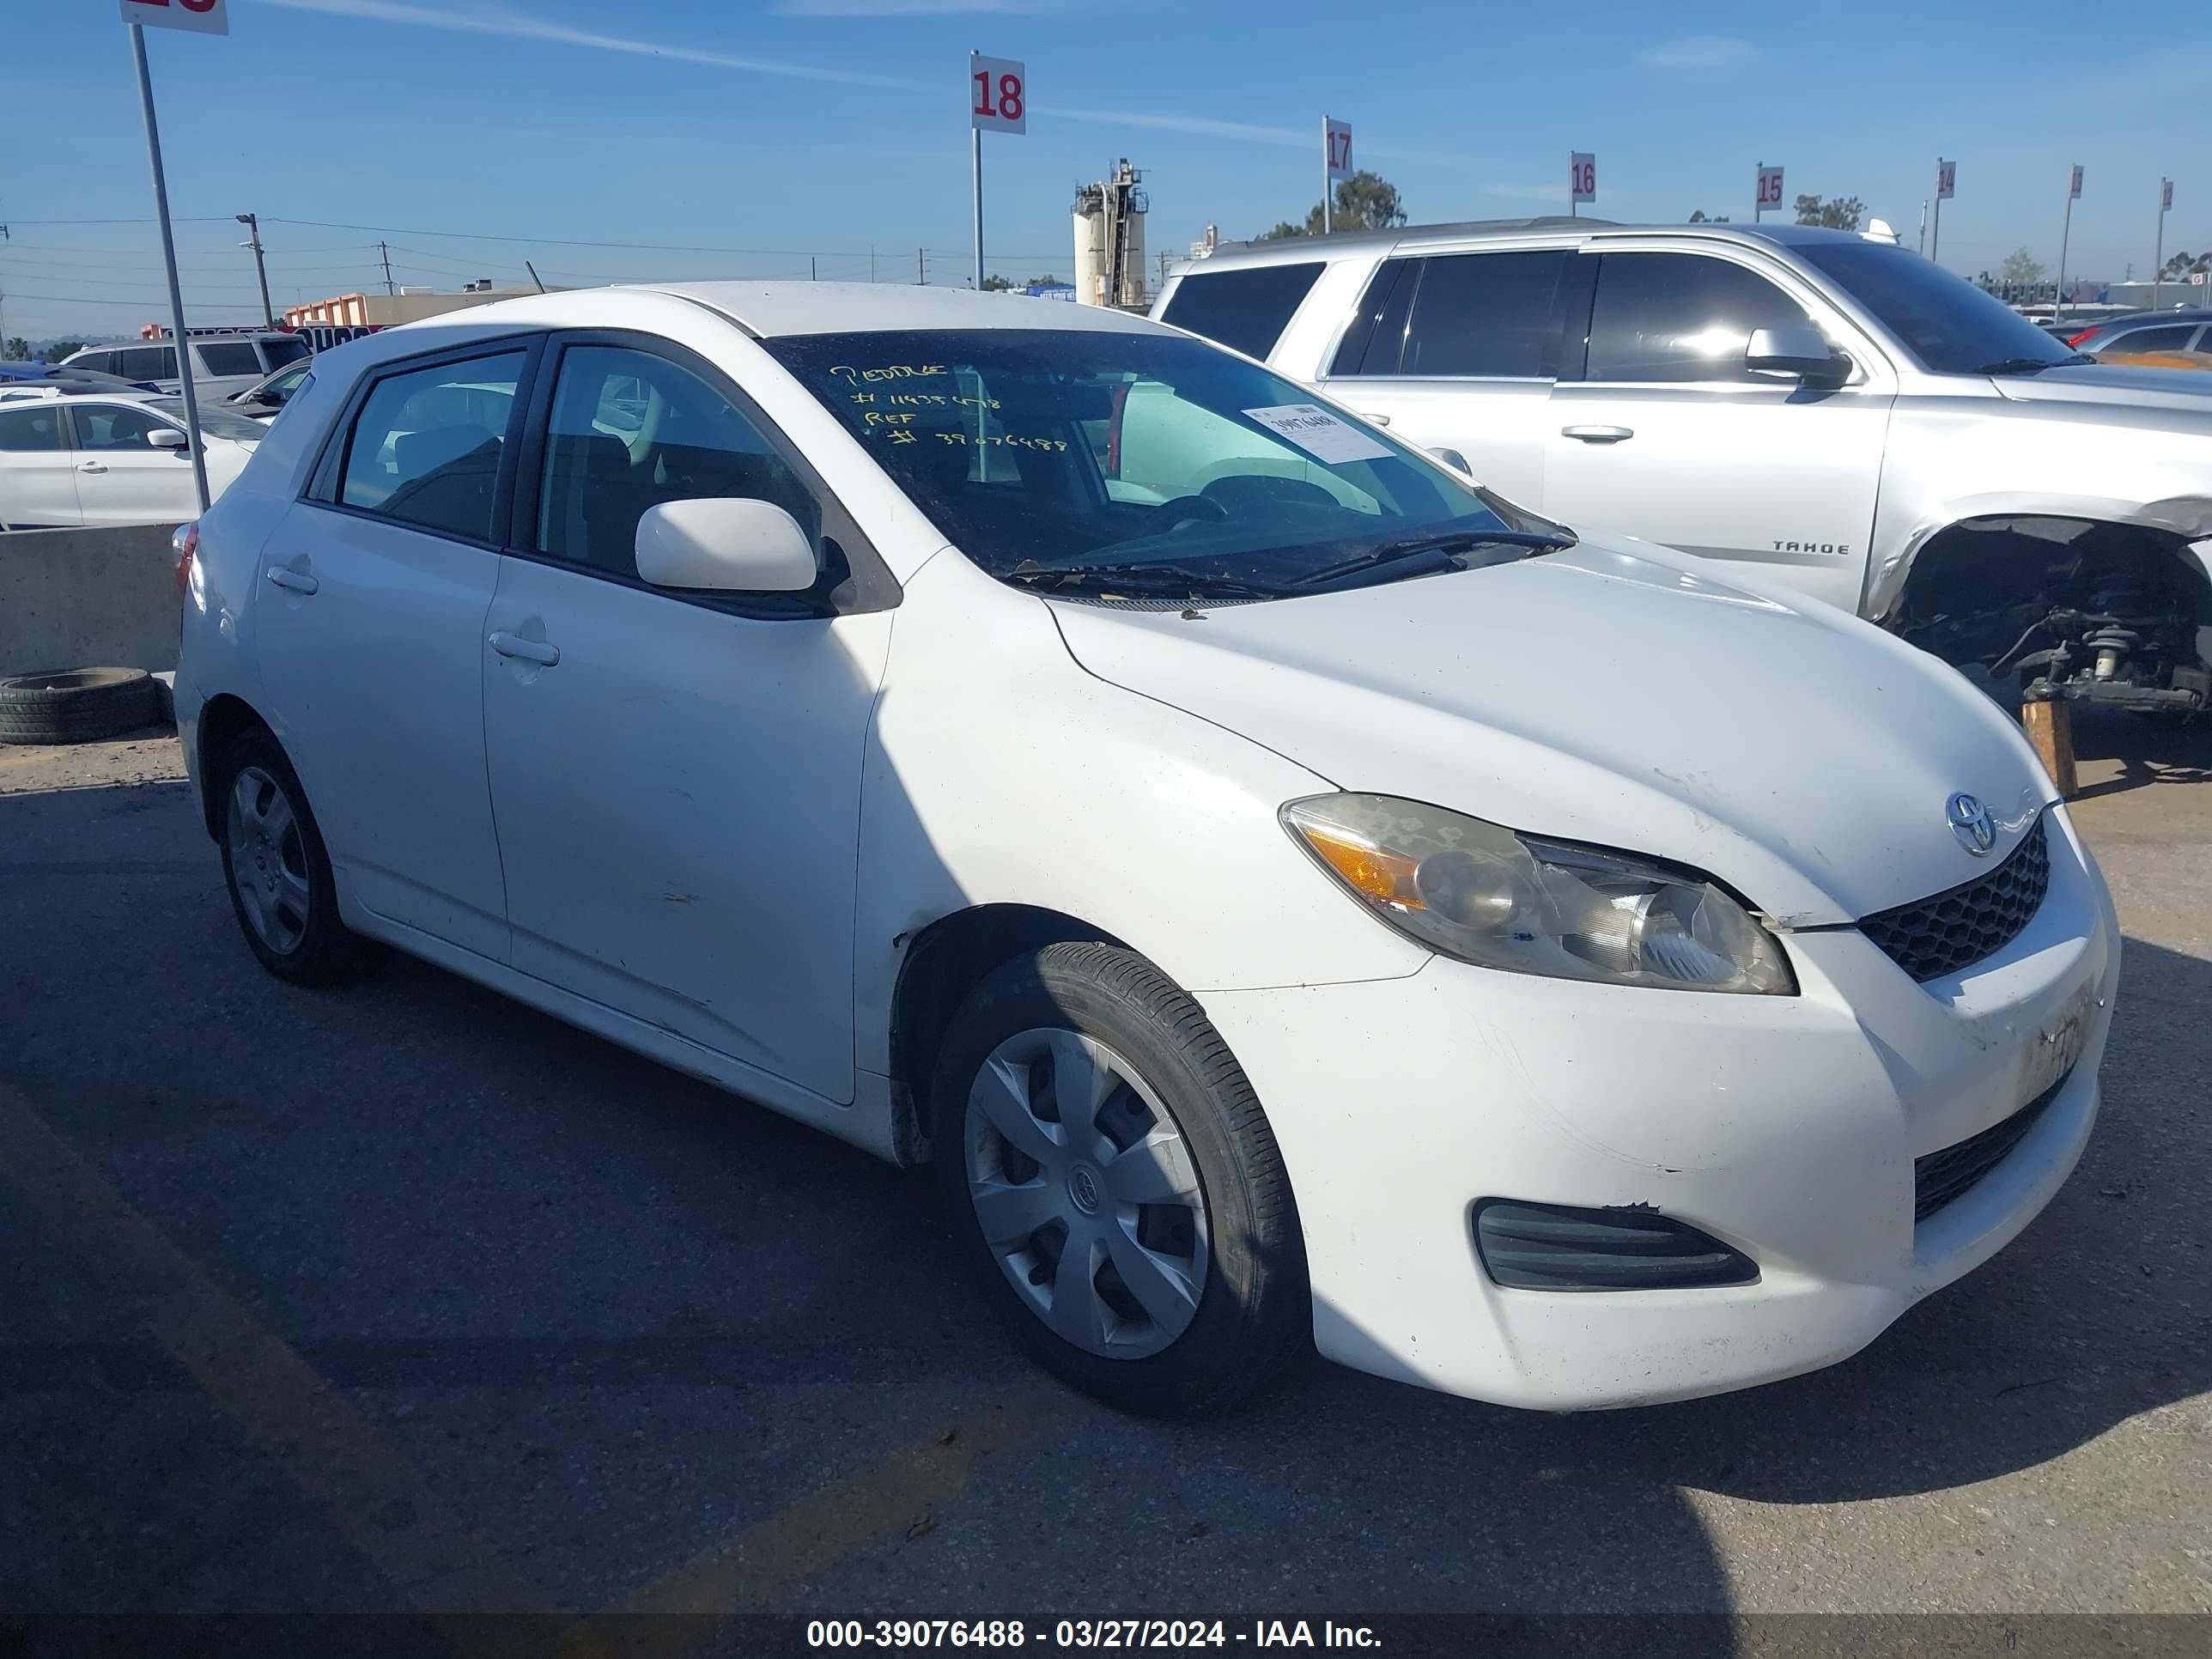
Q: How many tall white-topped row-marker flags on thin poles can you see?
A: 8